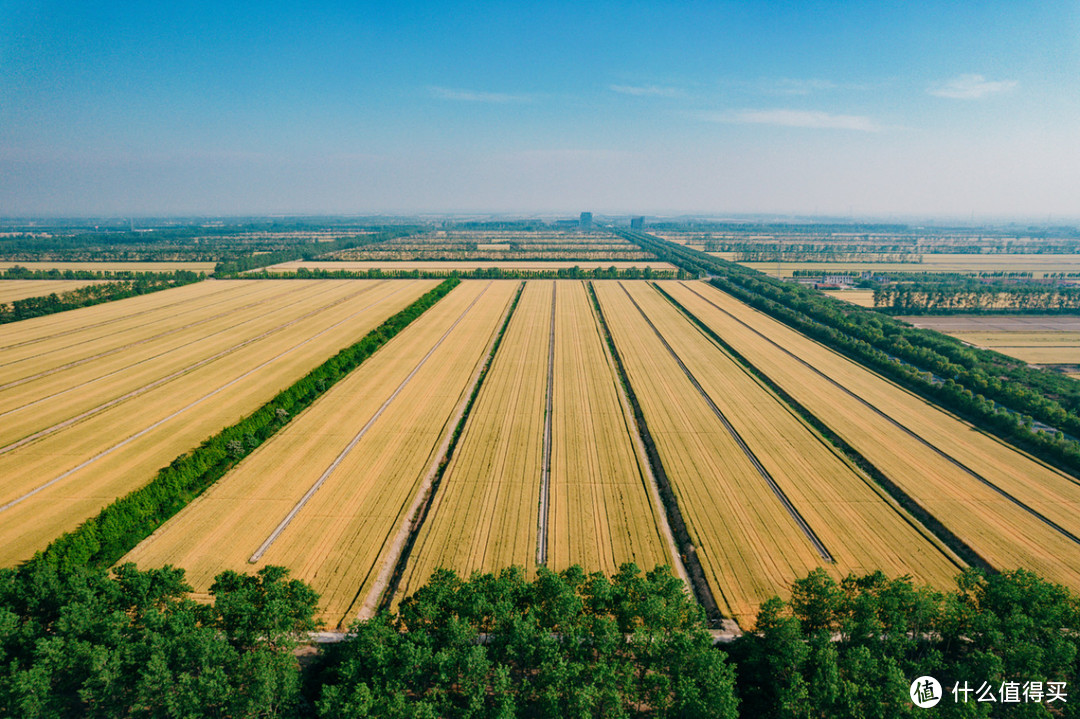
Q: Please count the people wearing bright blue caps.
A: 0